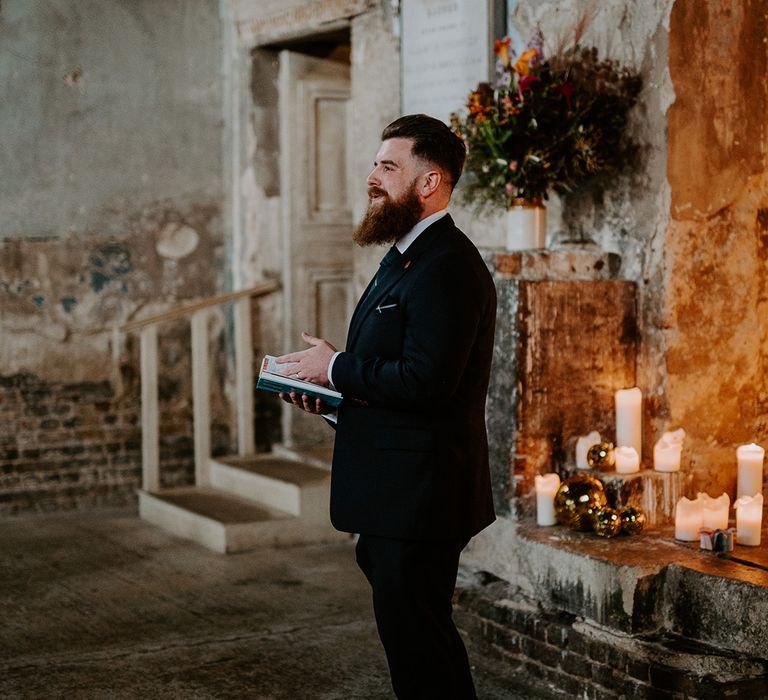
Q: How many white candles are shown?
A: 9